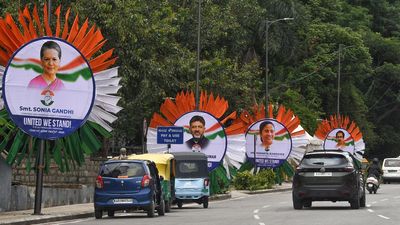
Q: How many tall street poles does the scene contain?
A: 4